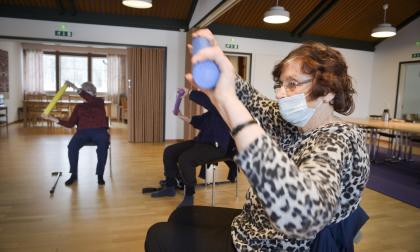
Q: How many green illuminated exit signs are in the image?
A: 3